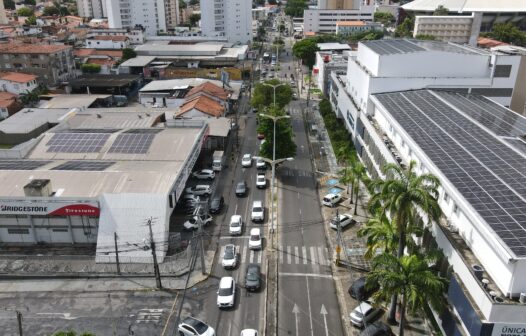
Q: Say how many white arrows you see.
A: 3